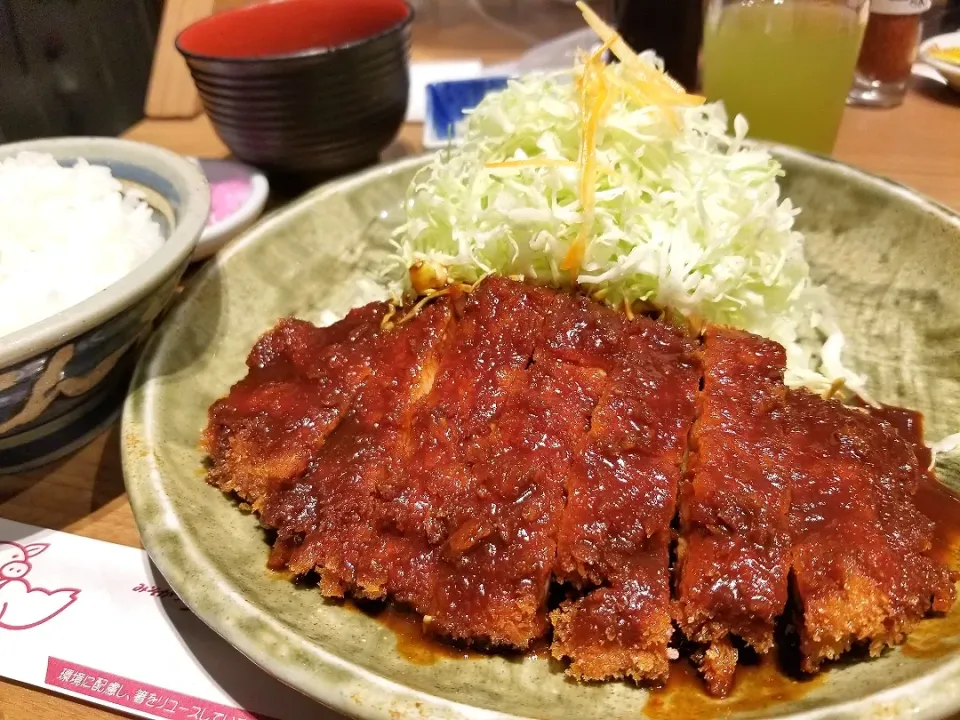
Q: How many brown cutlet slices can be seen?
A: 7